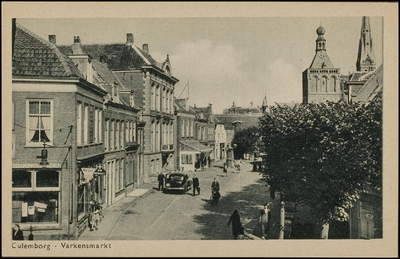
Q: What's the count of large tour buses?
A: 0